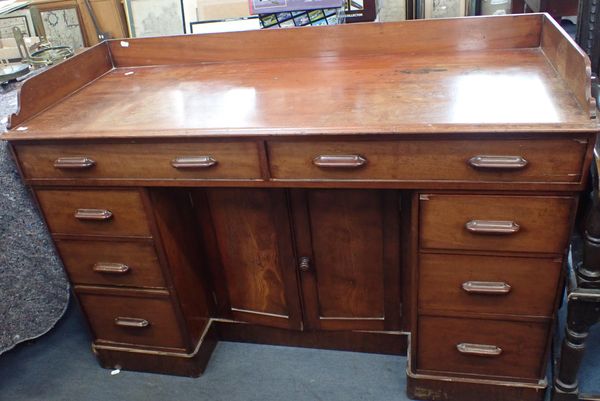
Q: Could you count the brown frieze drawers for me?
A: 2